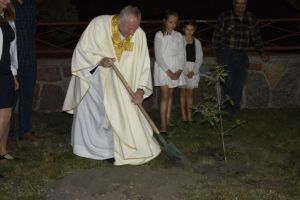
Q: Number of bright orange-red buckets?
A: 0